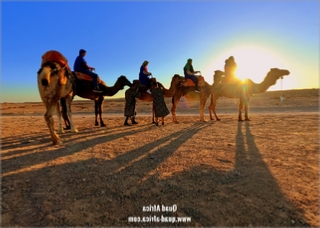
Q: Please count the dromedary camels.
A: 5